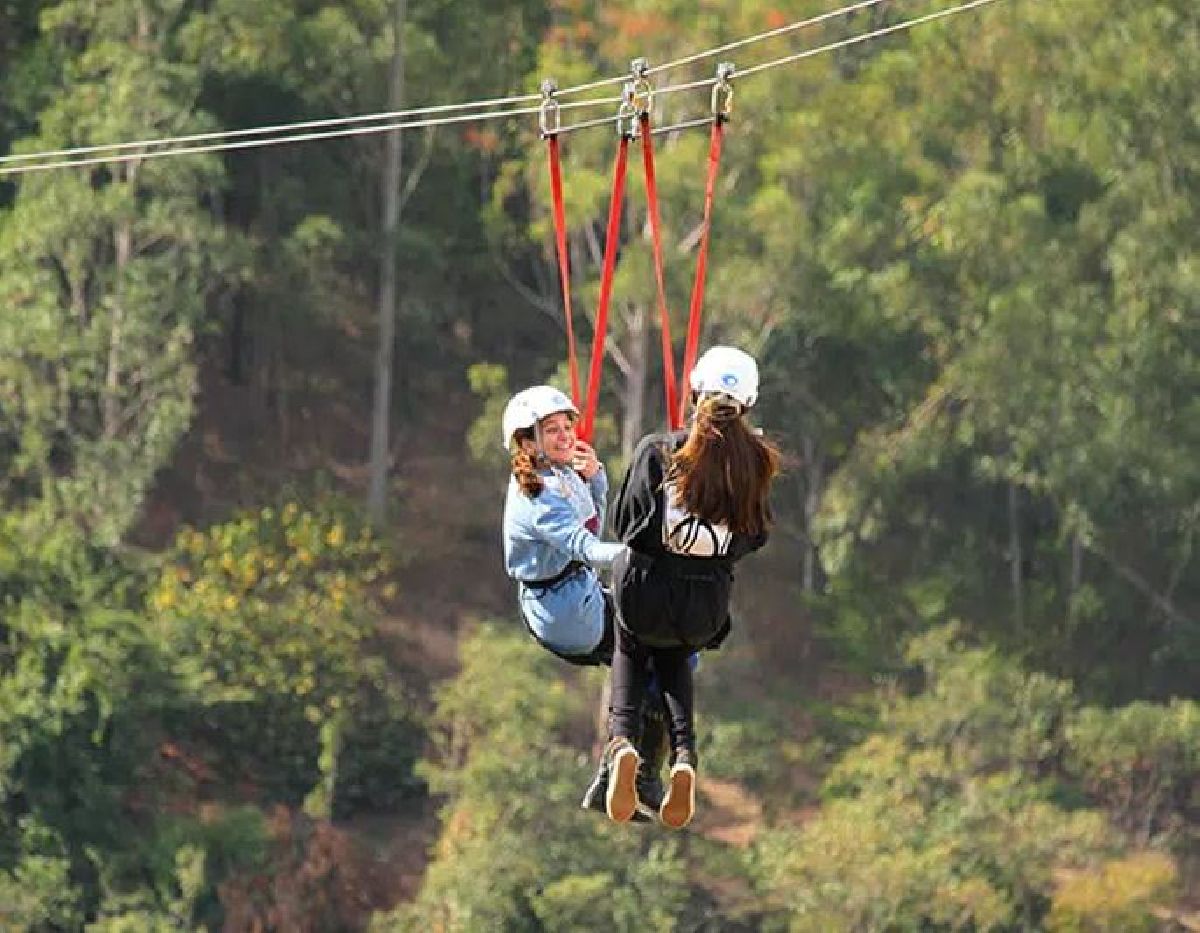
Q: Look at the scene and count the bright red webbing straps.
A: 4